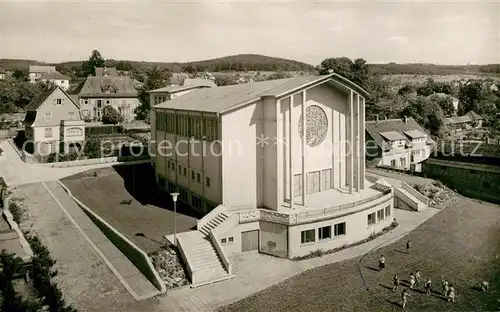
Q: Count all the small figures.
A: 10